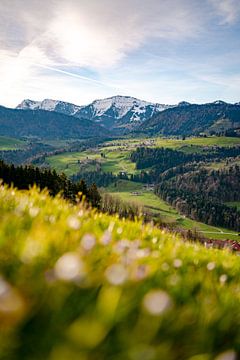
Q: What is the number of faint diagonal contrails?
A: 1